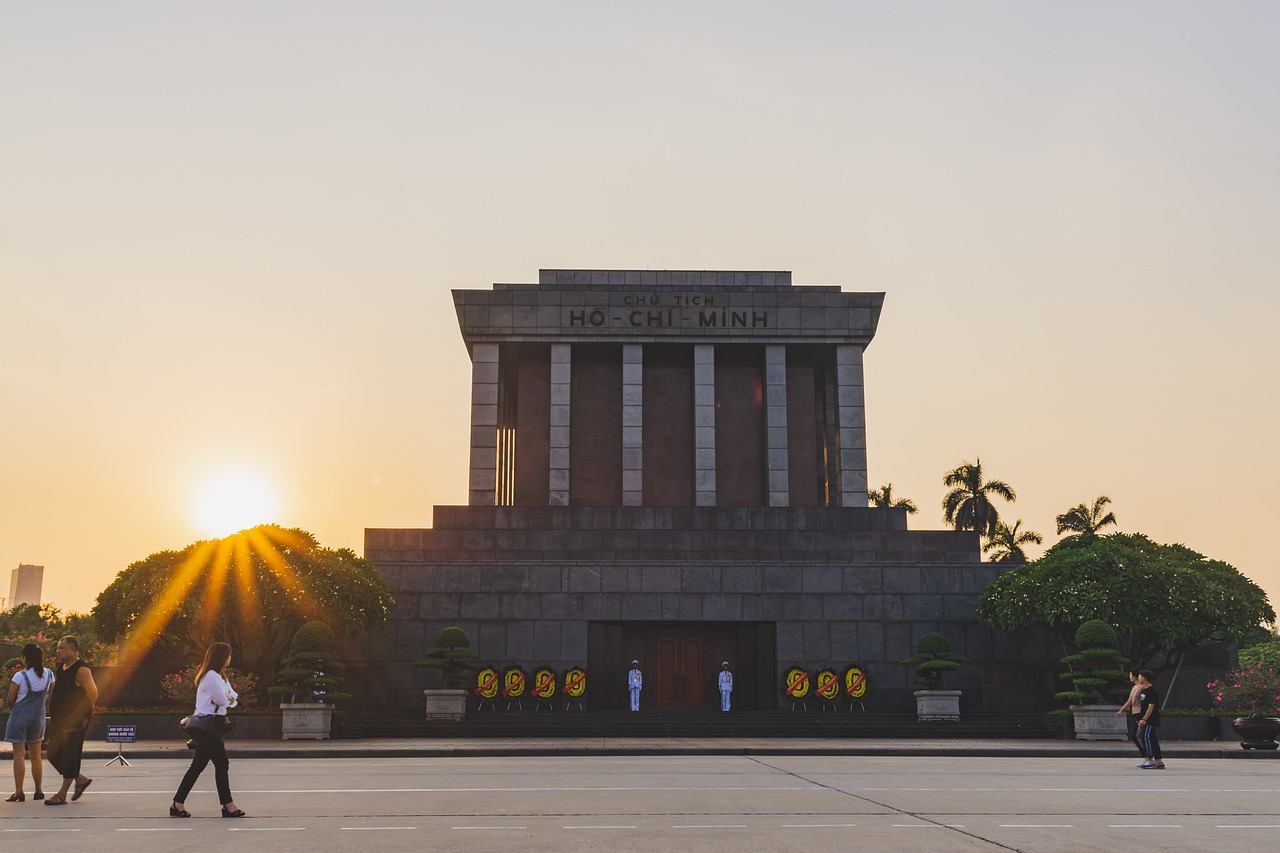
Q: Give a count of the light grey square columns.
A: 6